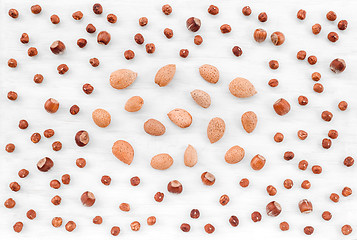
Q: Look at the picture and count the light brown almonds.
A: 15